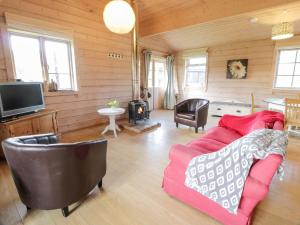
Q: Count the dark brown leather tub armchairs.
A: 2